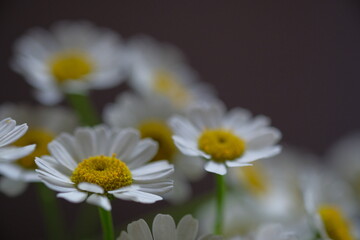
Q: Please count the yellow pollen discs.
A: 8